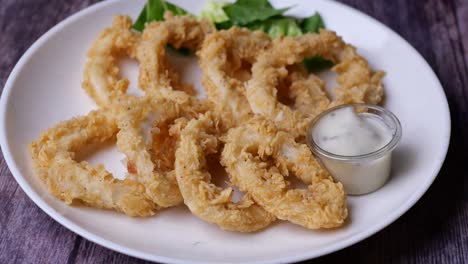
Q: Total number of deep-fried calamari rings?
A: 8